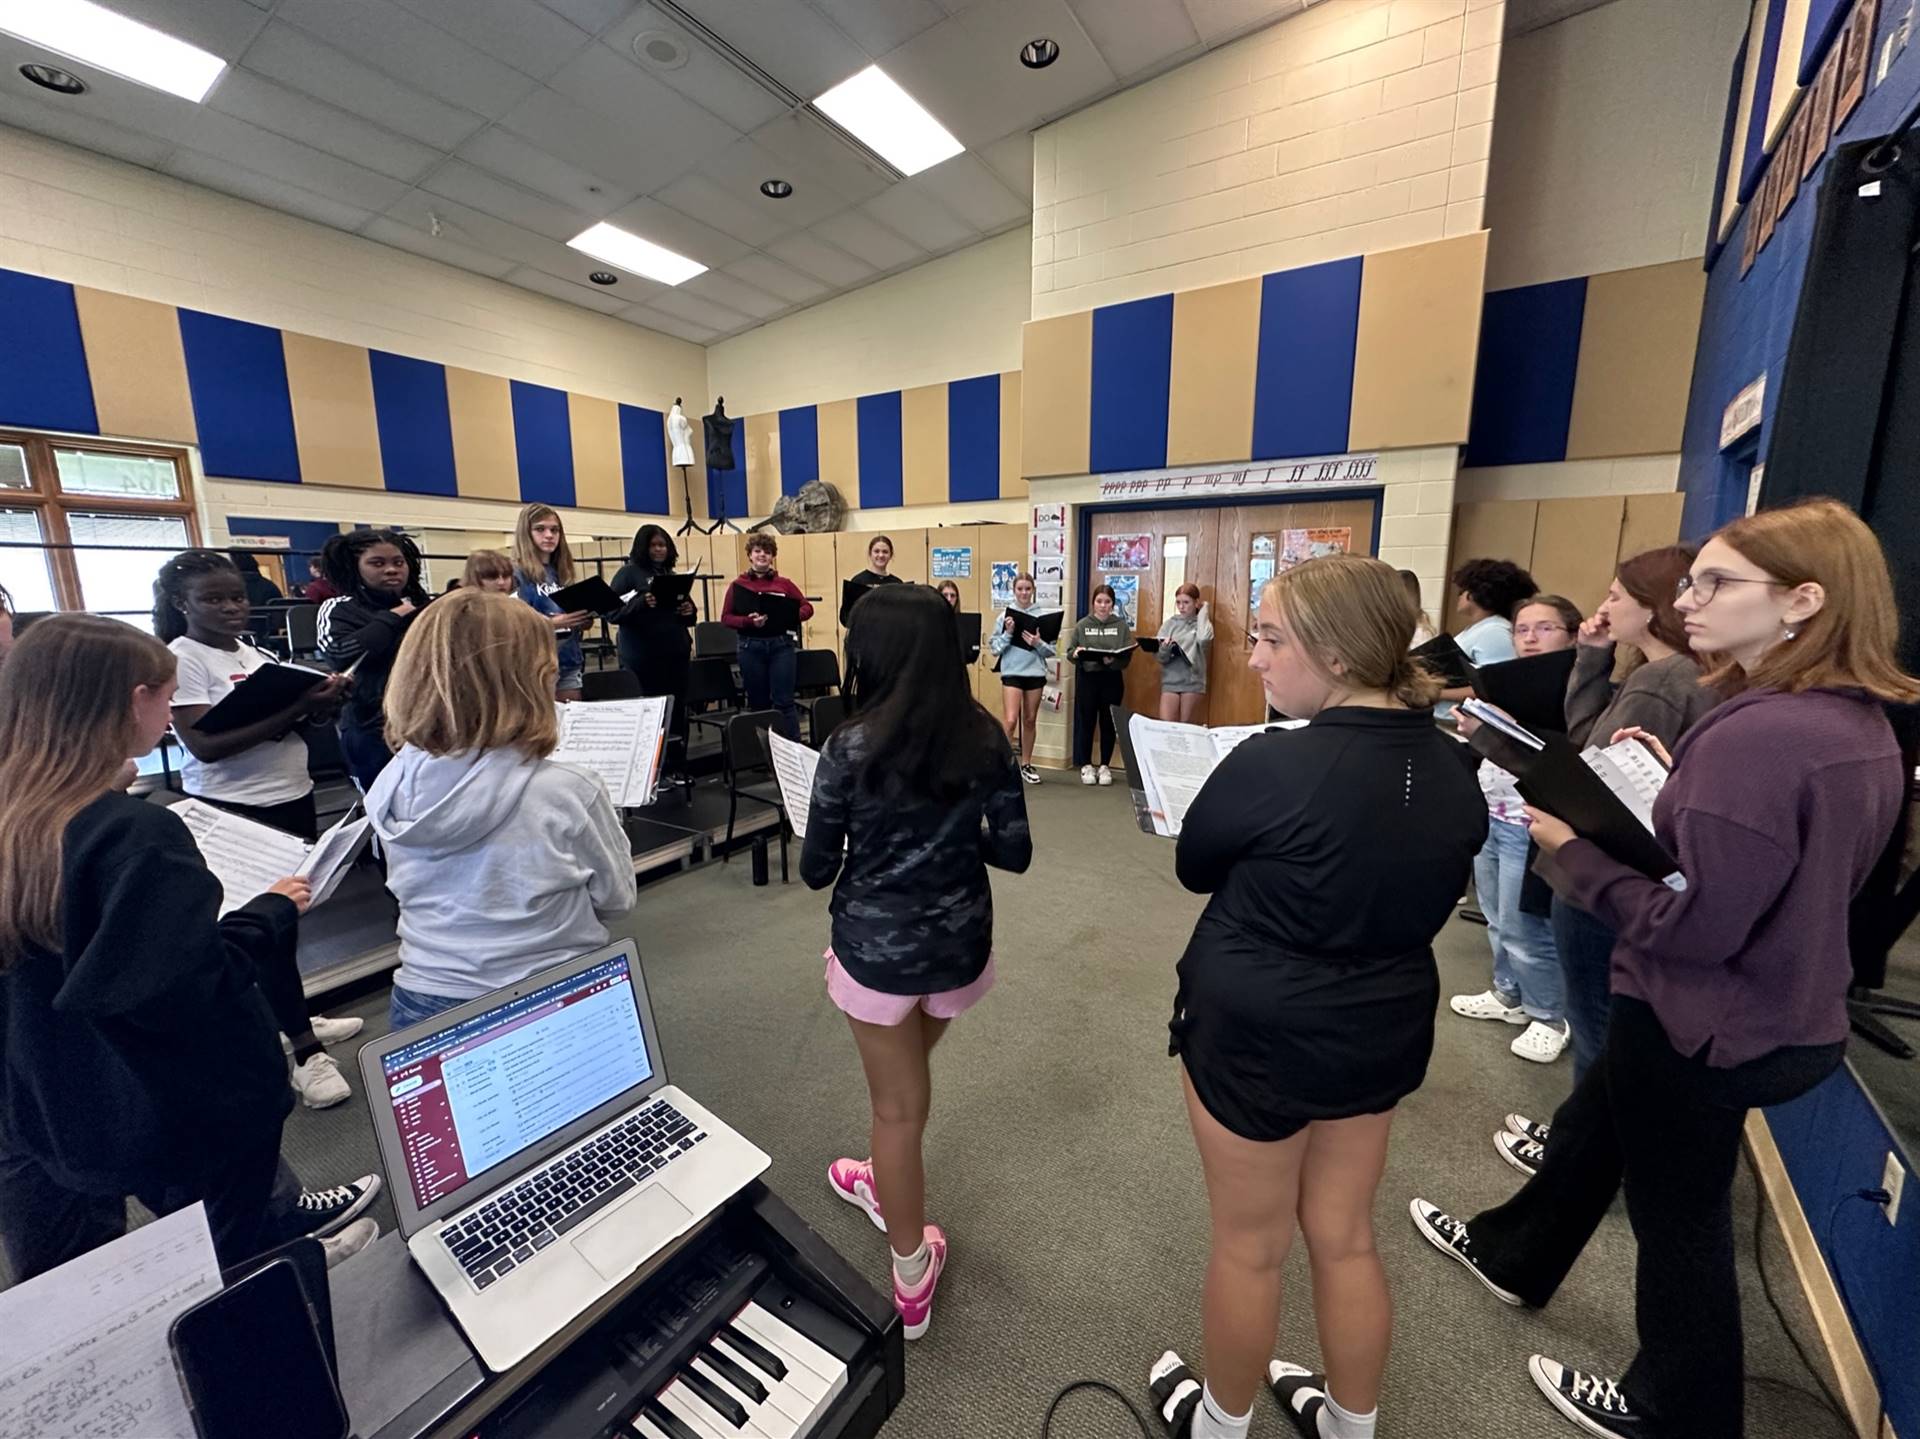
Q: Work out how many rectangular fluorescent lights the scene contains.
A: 3